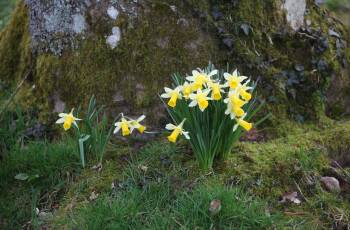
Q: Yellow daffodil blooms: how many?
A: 14